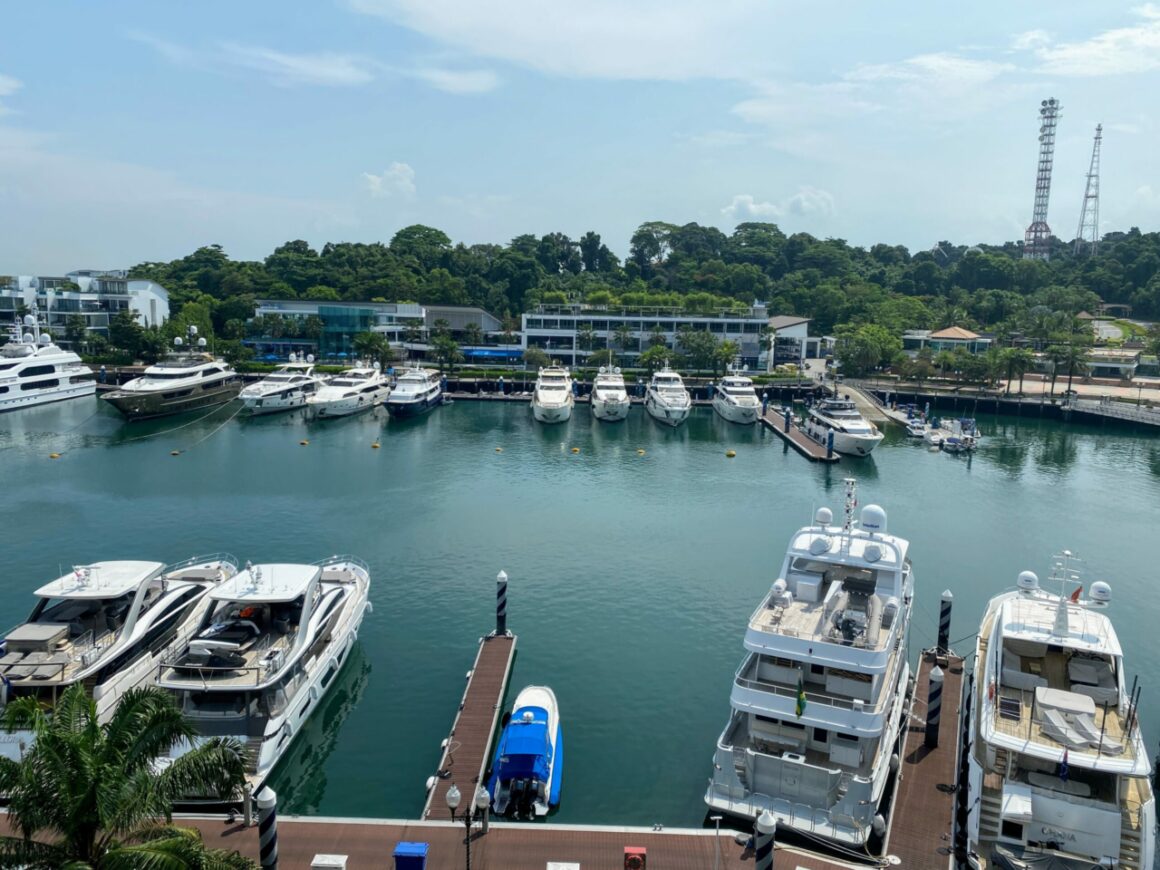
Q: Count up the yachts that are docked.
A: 14